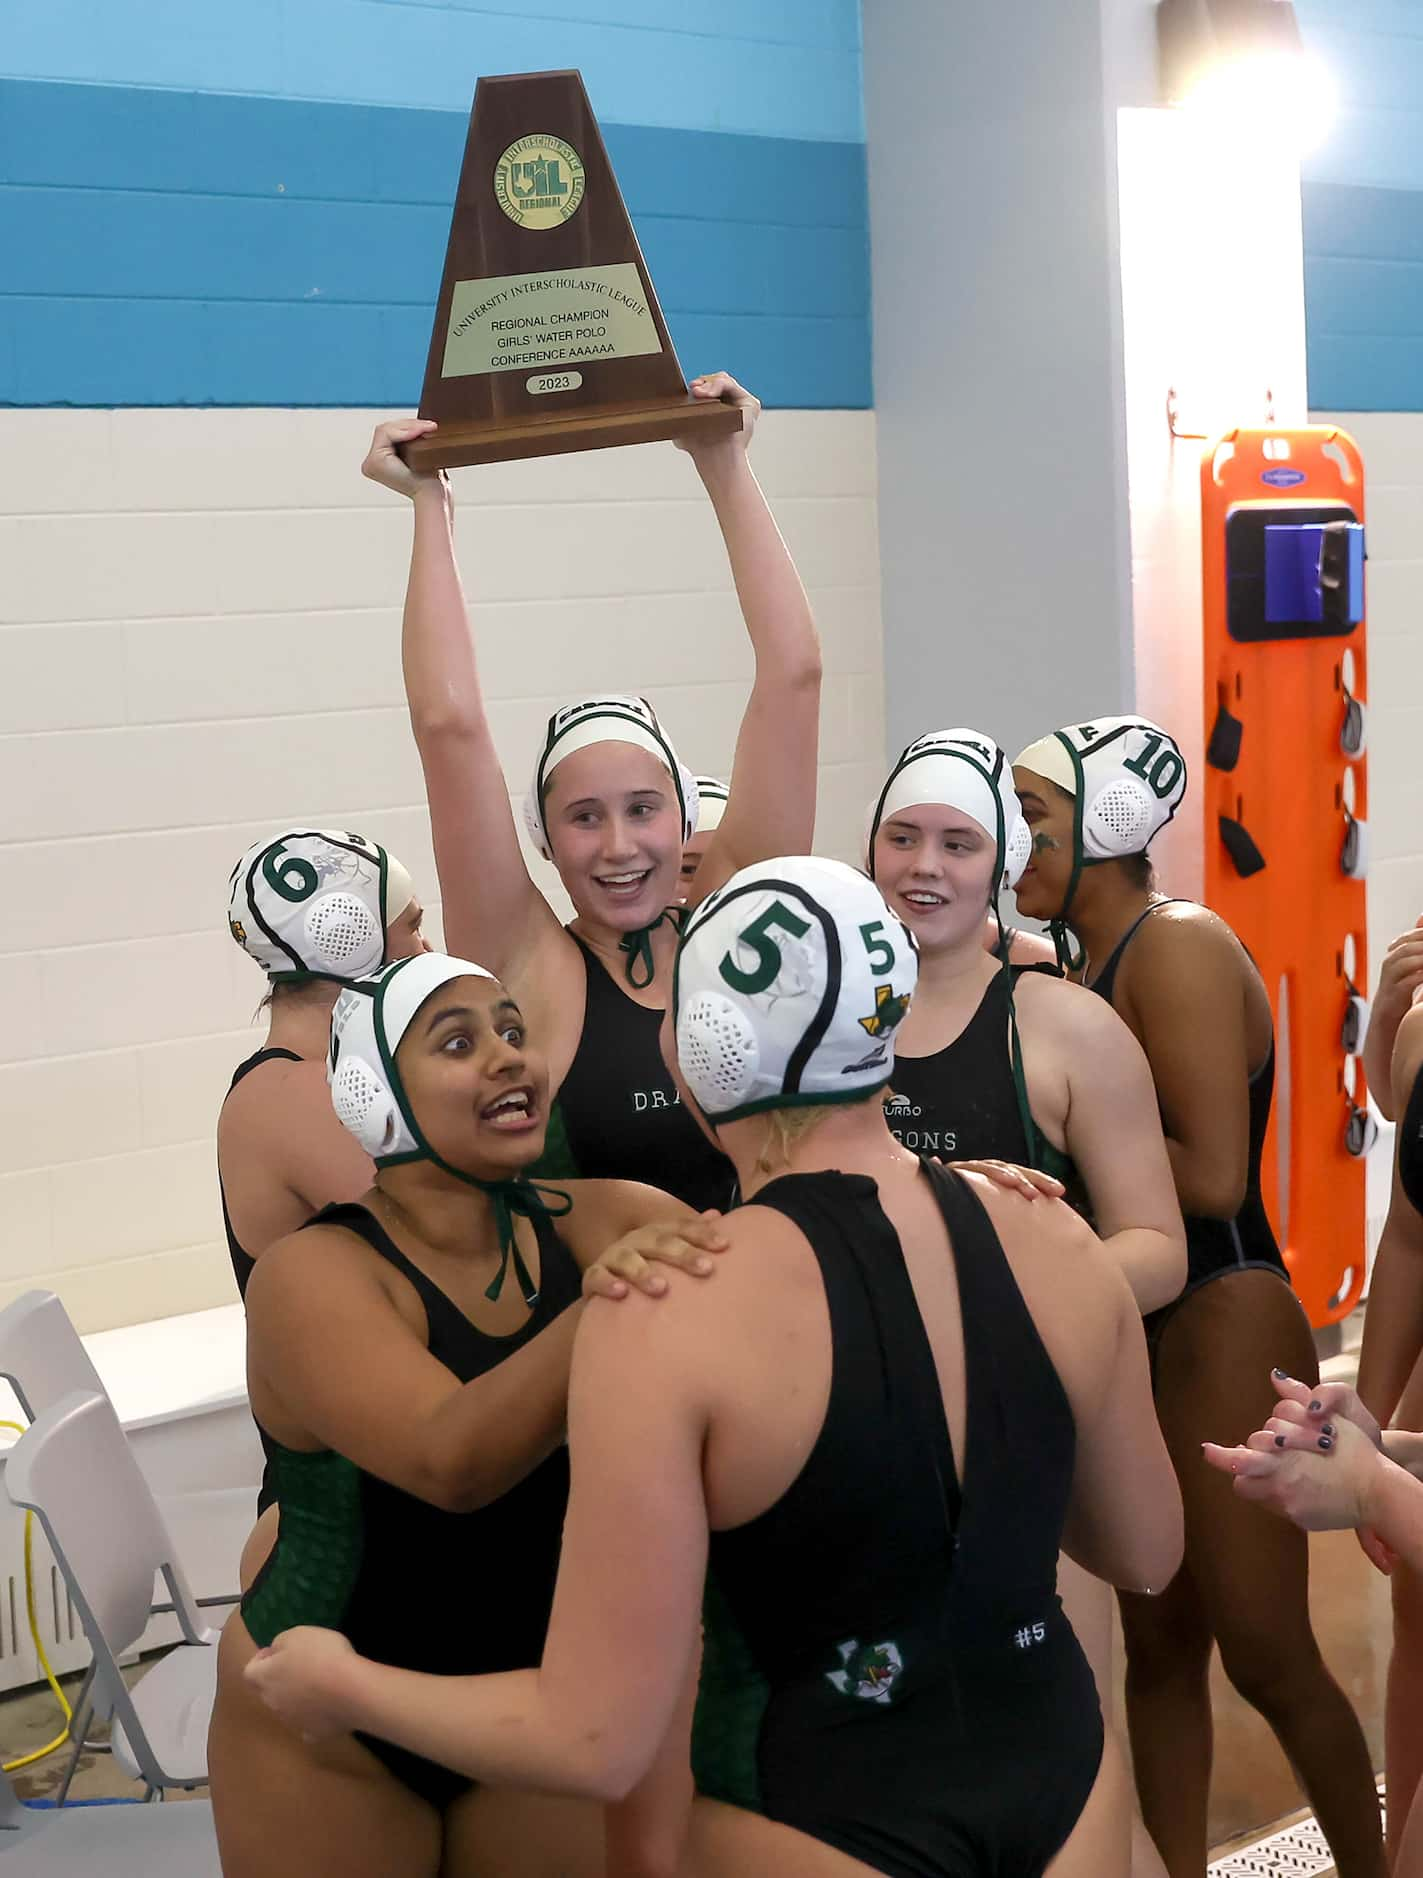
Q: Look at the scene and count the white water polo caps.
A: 7